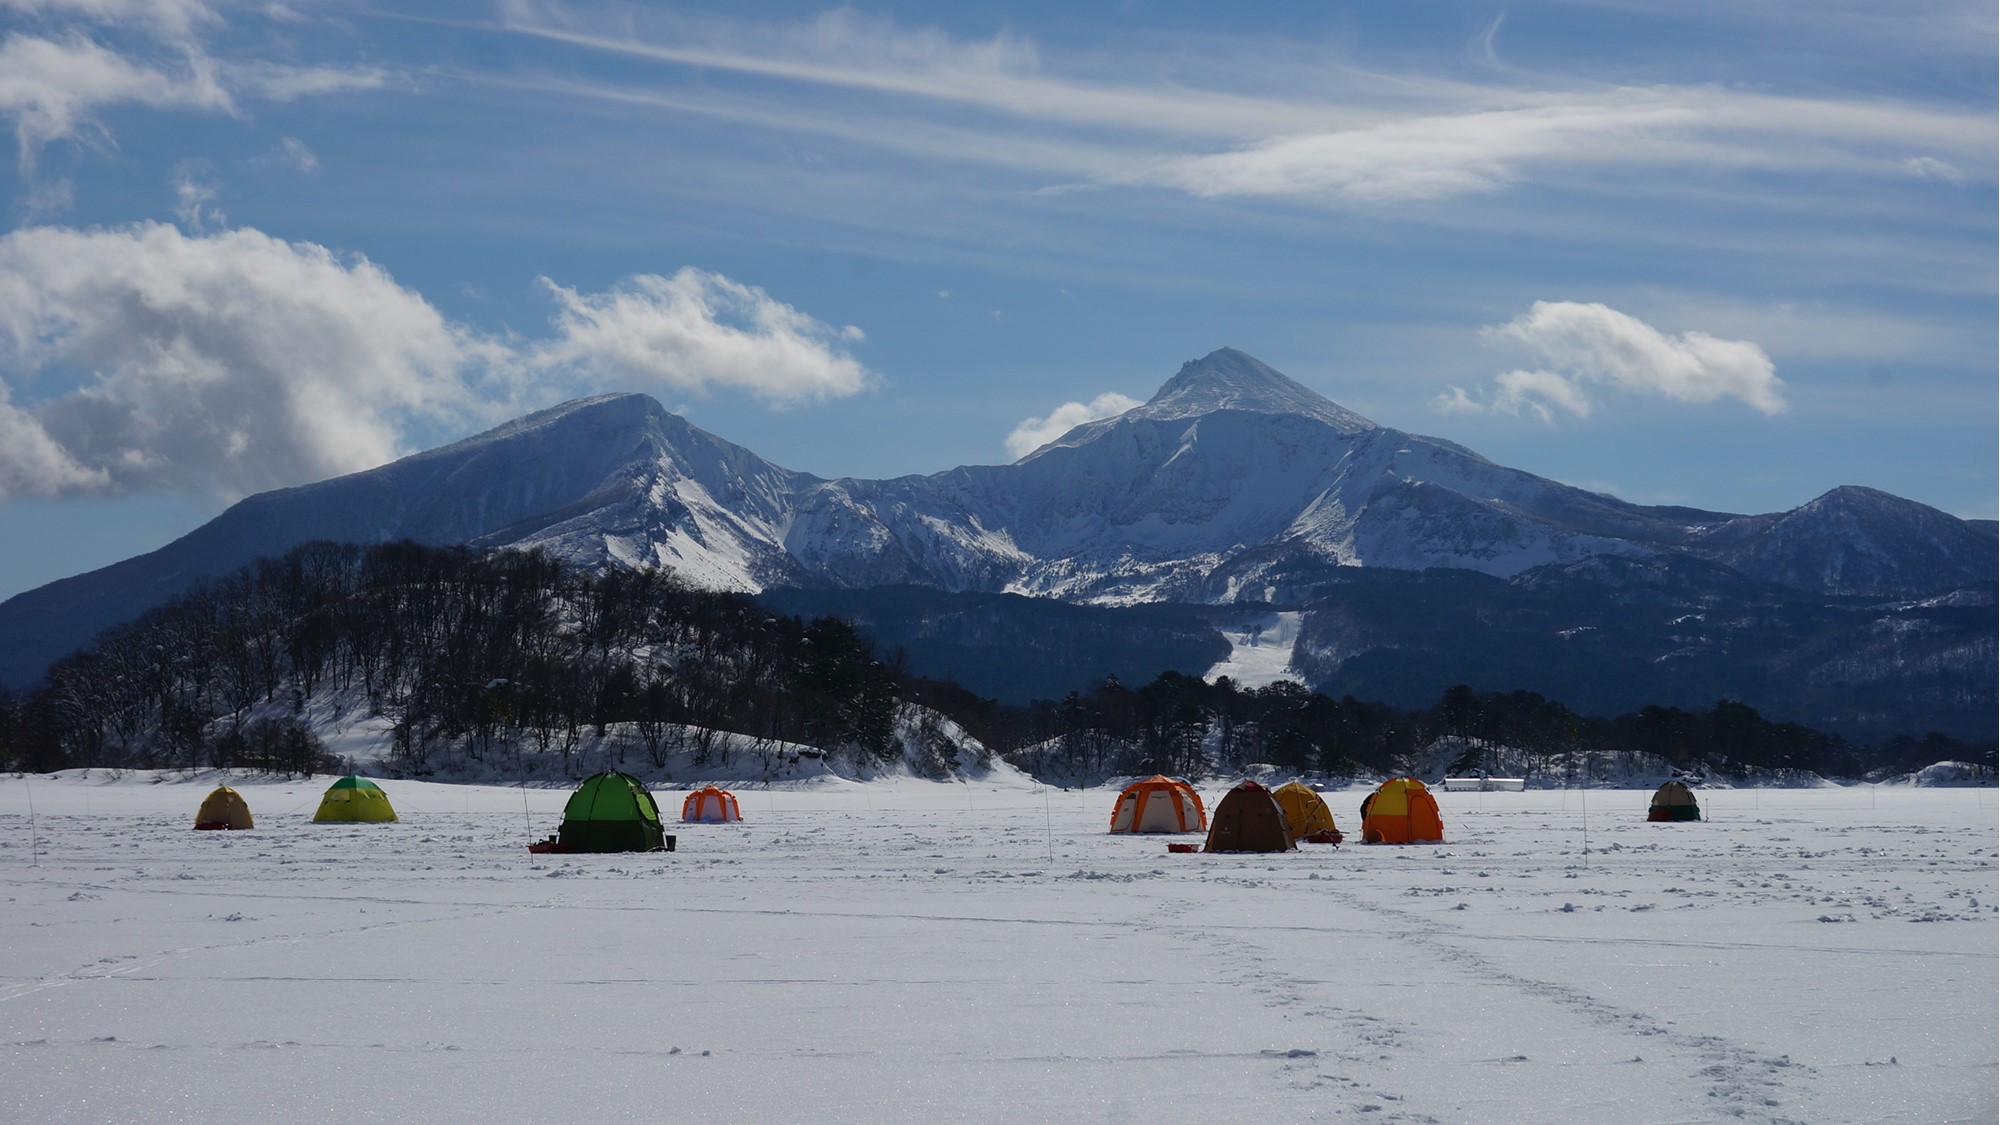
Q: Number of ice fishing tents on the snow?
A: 9